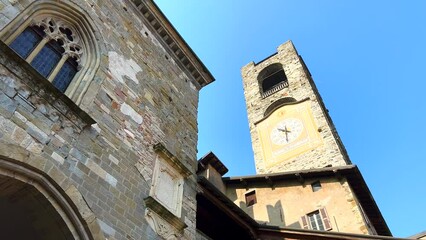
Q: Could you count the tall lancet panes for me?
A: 3